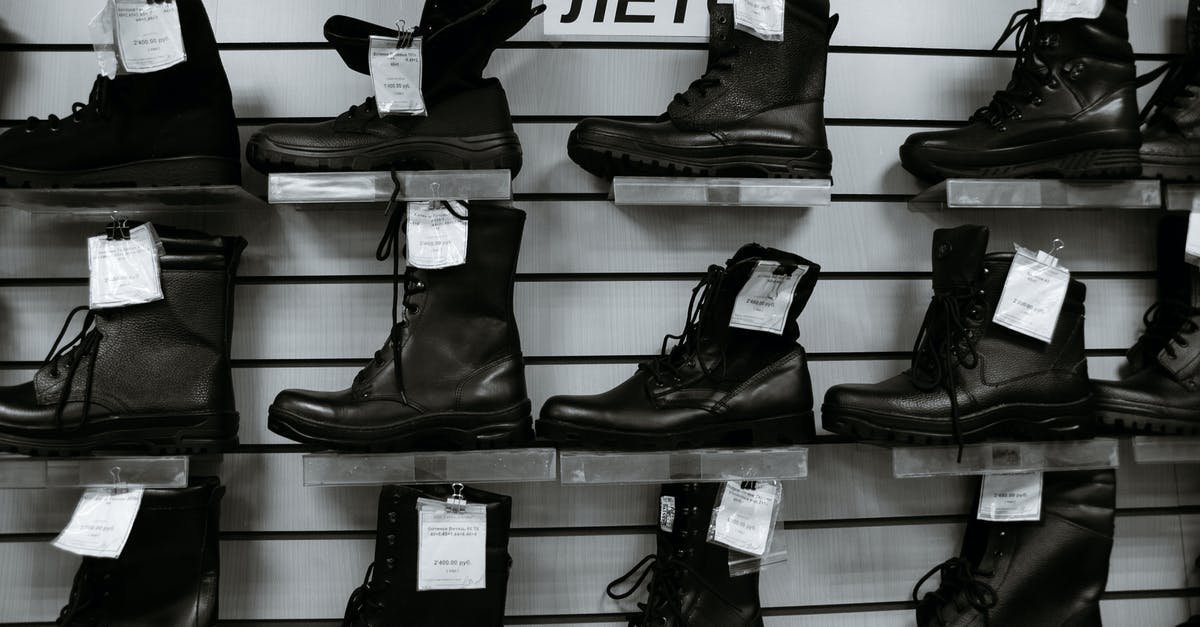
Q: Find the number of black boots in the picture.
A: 14